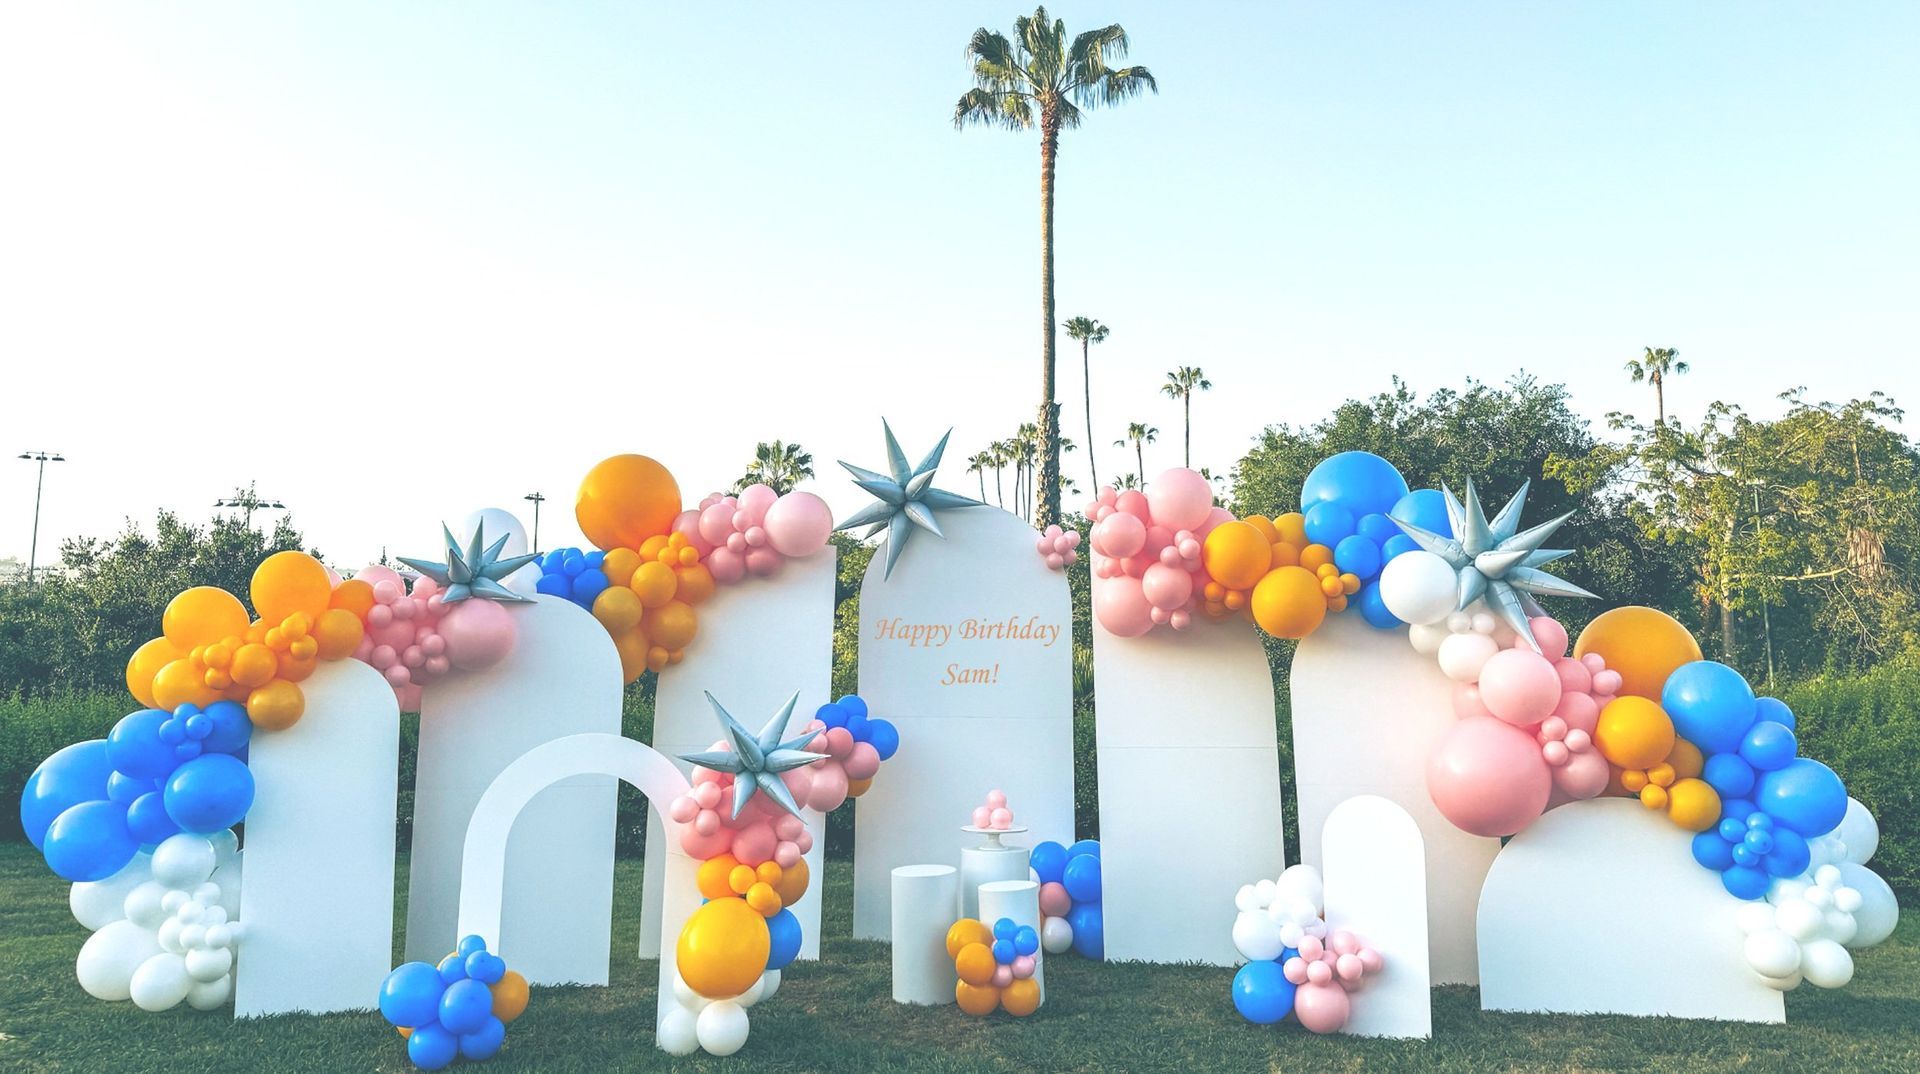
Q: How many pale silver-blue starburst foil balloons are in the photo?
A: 4